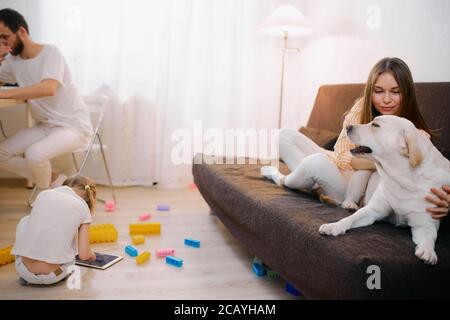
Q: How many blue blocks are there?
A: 5